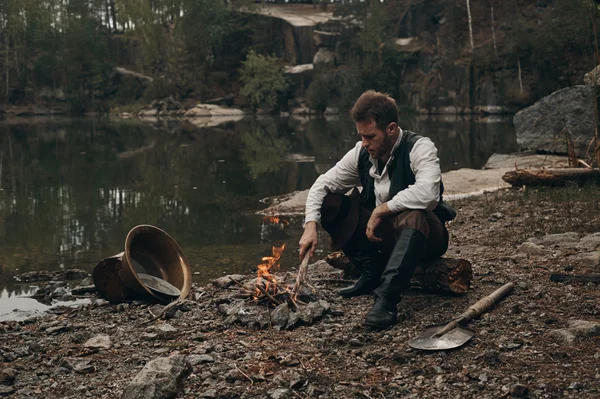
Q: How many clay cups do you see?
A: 0